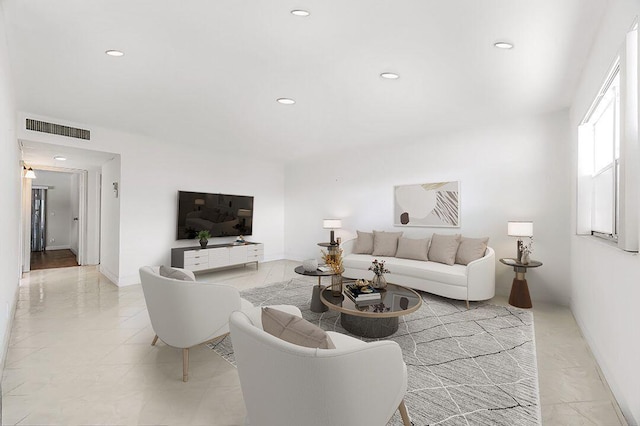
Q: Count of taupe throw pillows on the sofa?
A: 5